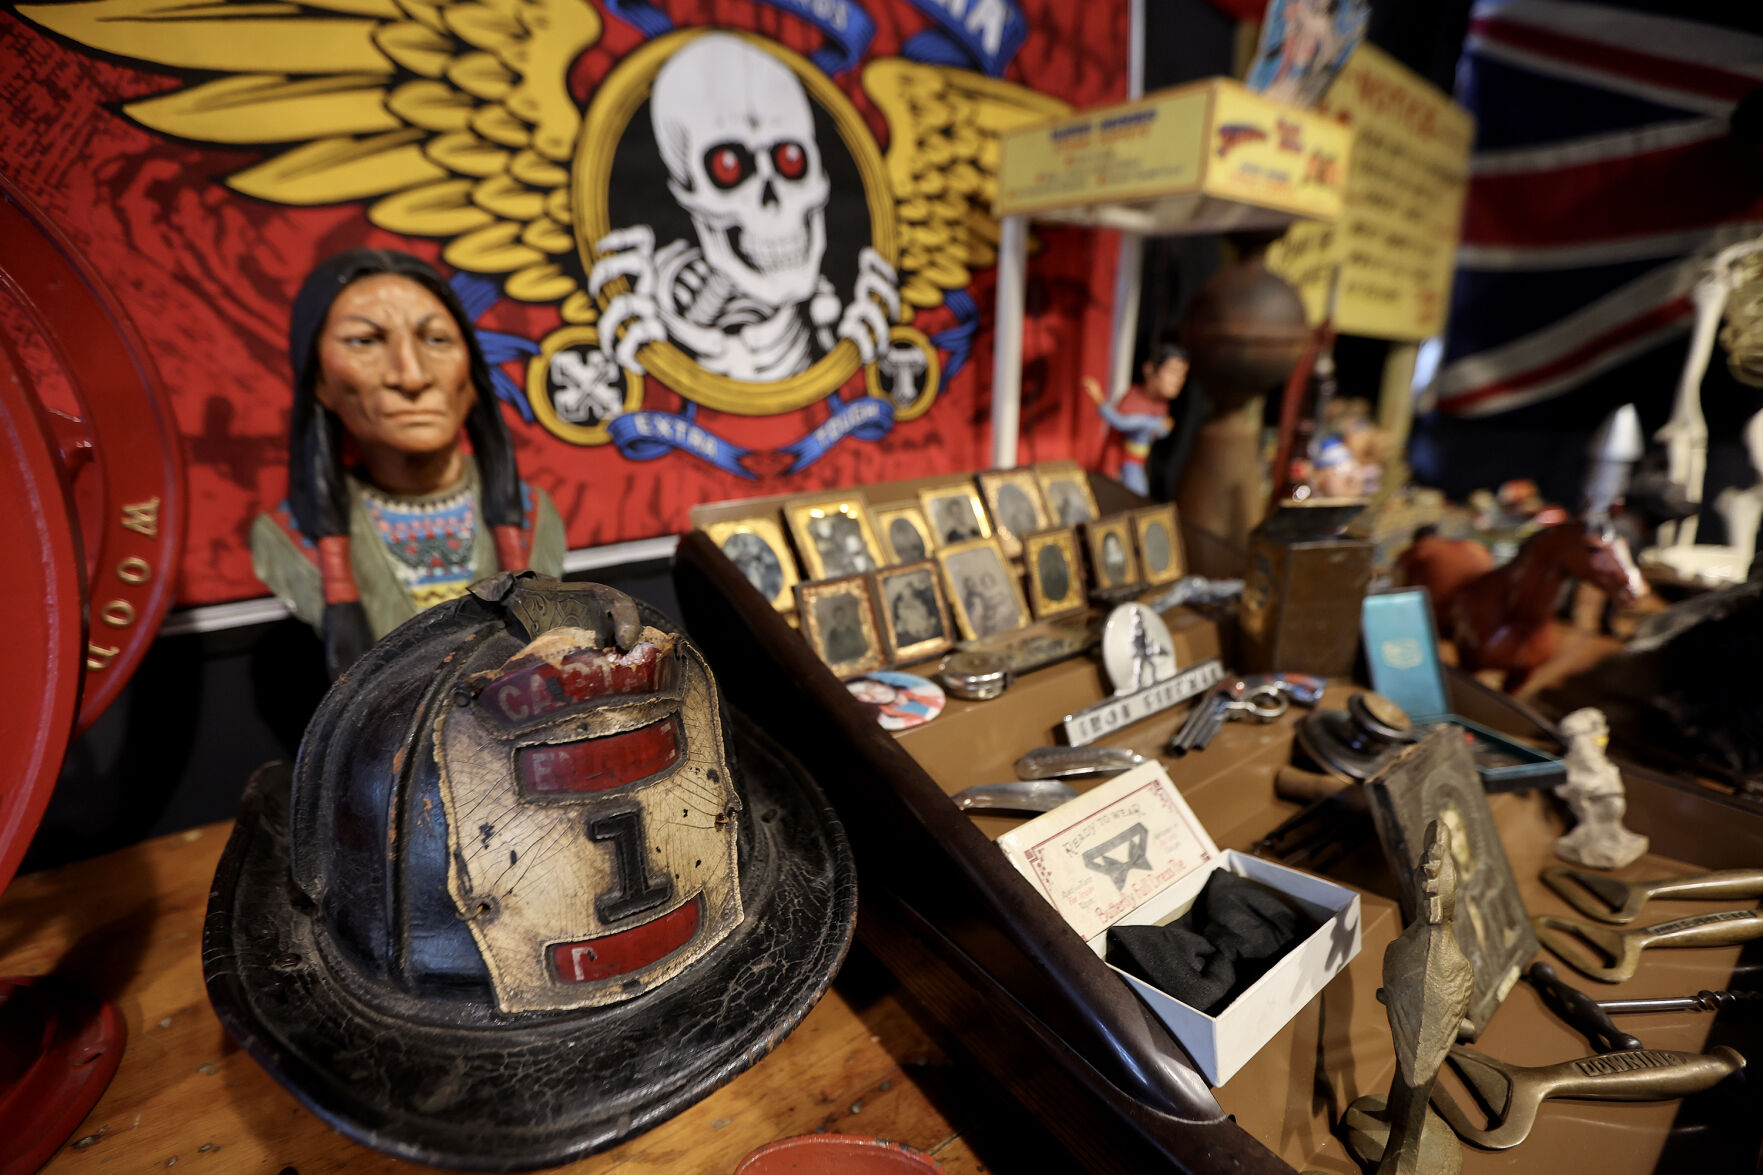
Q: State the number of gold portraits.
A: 12